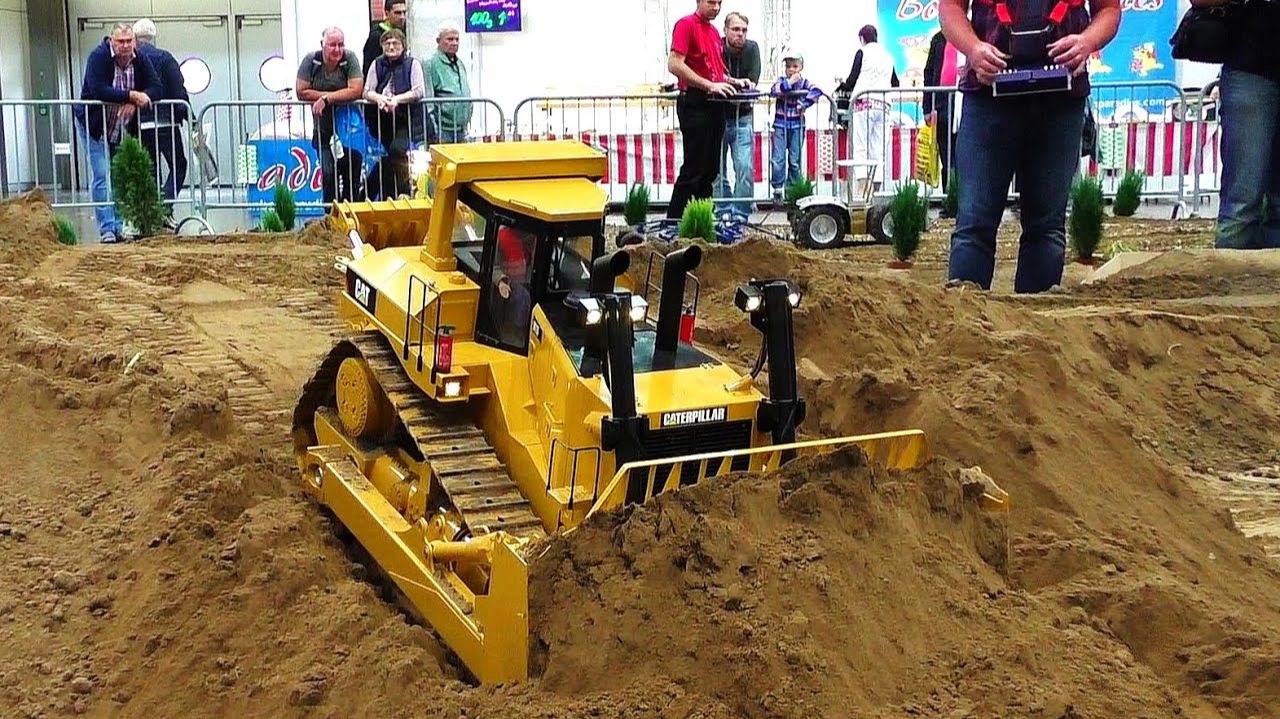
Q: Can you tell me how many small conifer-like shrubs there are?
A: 11